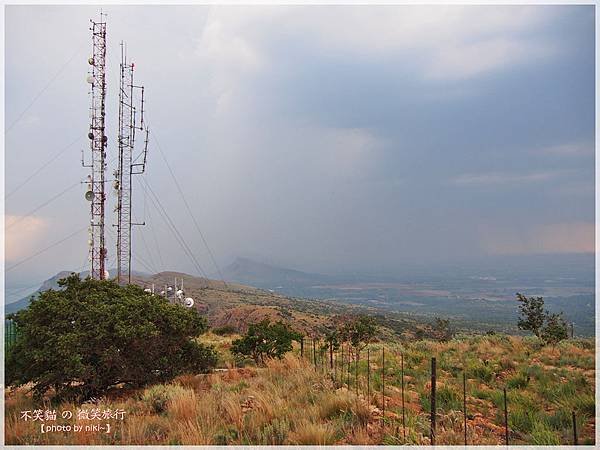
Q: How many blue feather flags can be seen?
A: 0